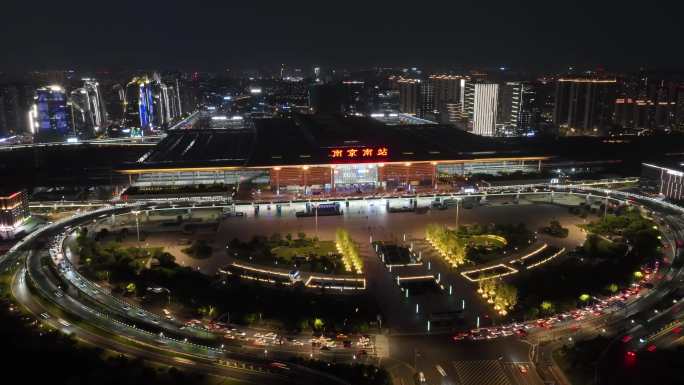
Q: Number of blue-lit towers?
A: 2